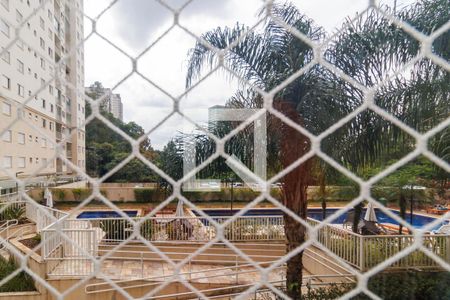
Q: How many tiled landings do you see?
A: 1